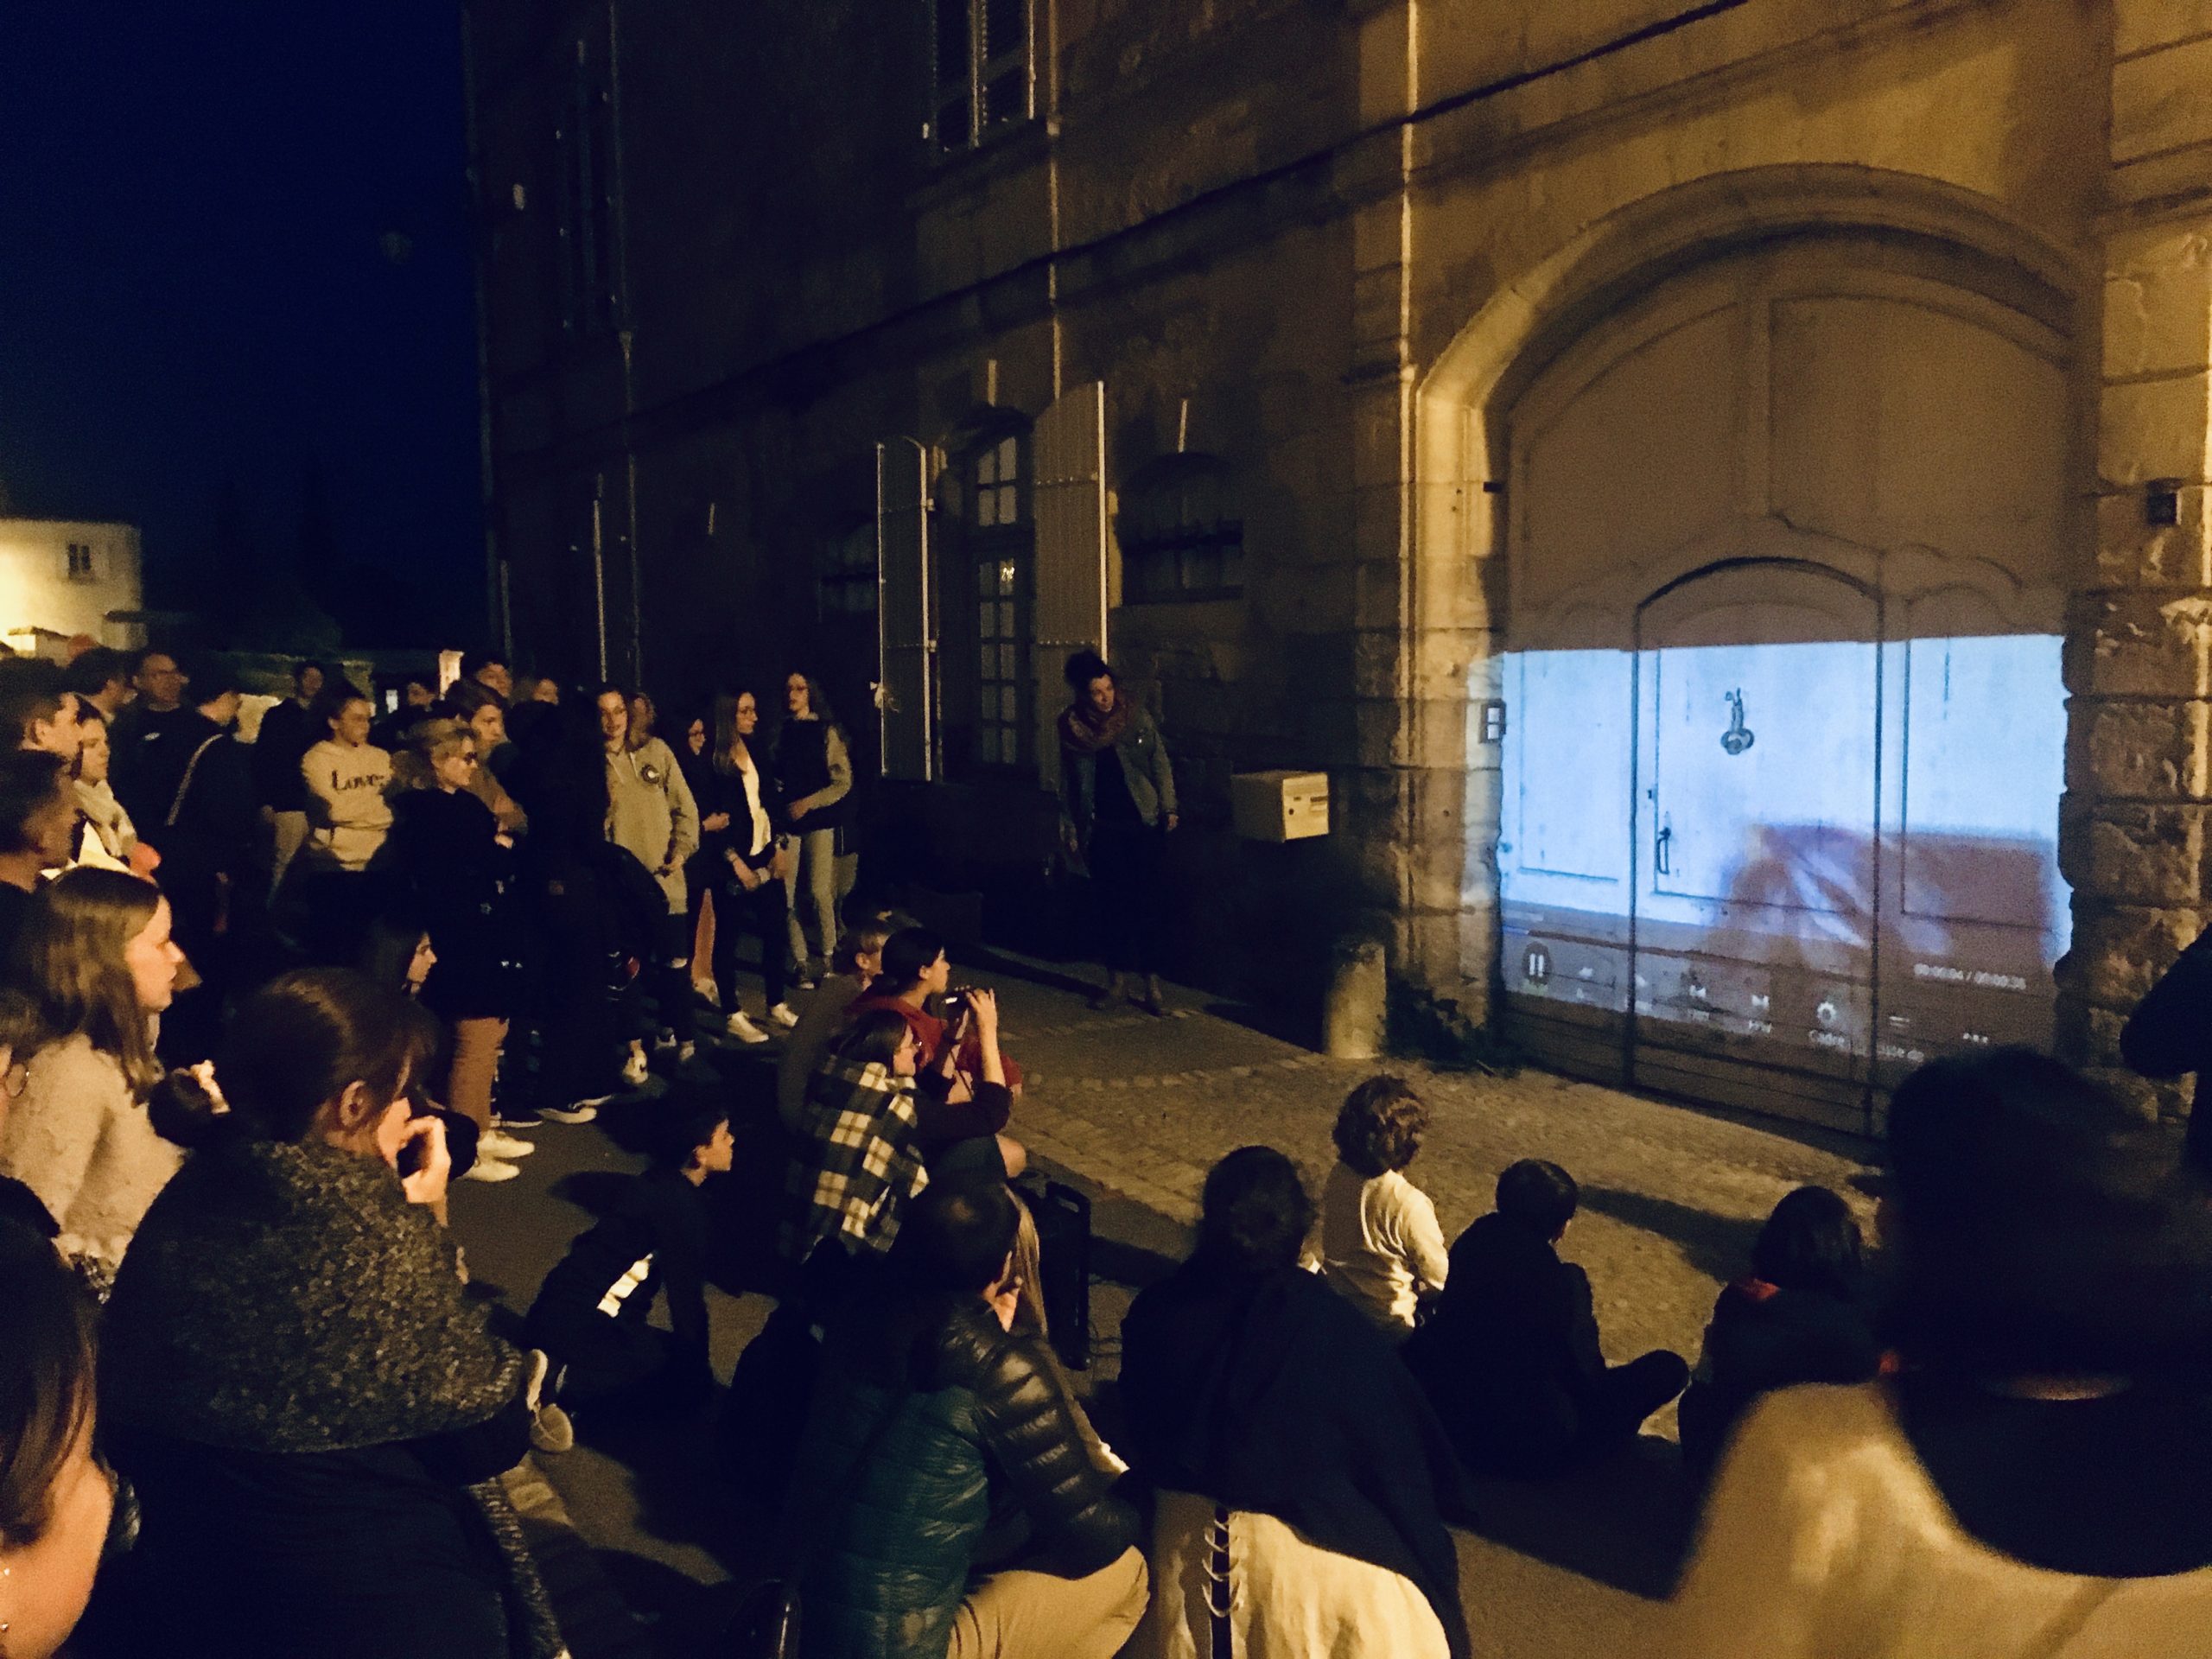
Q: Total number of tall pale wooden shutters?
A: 2